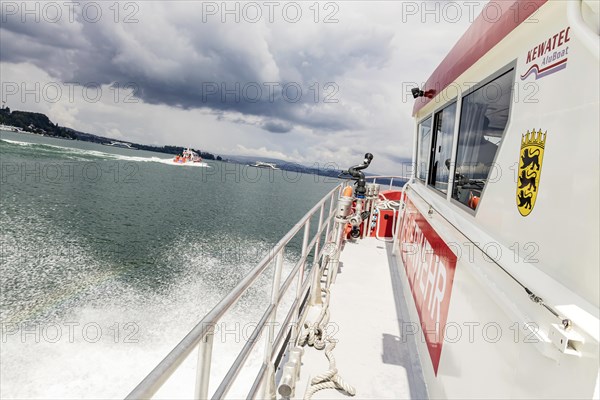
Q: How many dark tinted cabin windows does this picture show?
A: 3